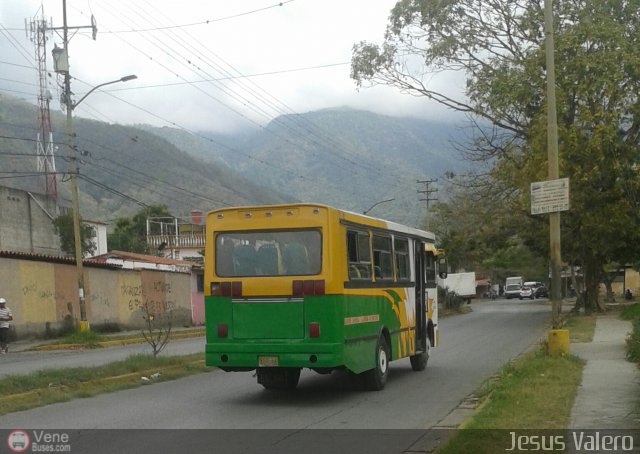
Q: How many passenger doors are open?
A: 1